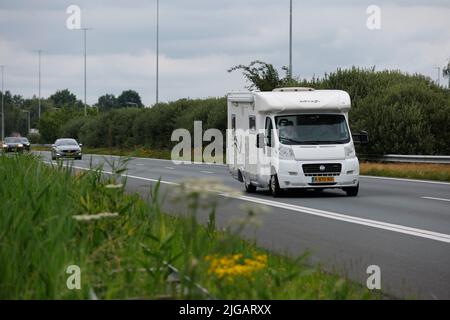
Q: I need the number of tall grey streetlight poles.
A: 5